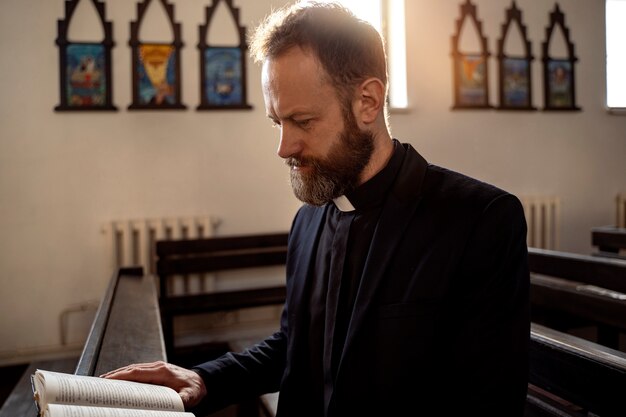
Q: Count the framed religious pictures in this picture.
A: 6